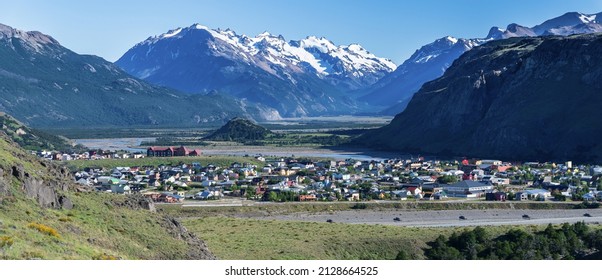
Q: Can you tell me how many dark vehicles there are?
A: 5